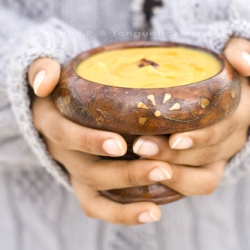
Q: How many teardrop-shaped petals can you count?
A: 5